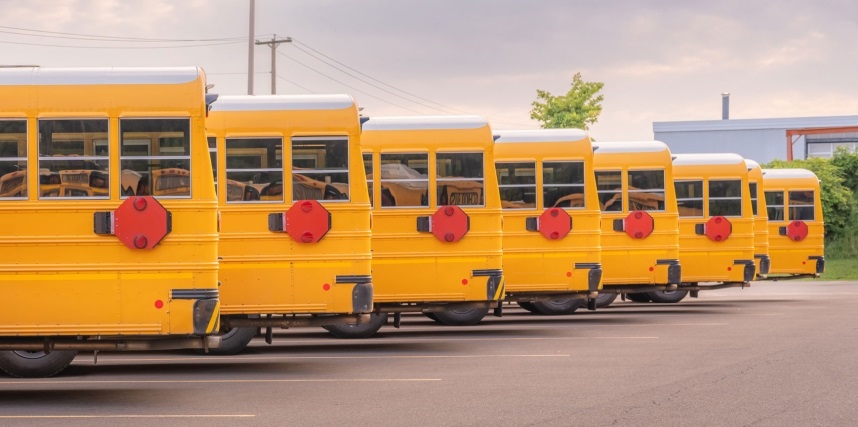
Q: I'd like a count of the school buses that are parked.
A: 8